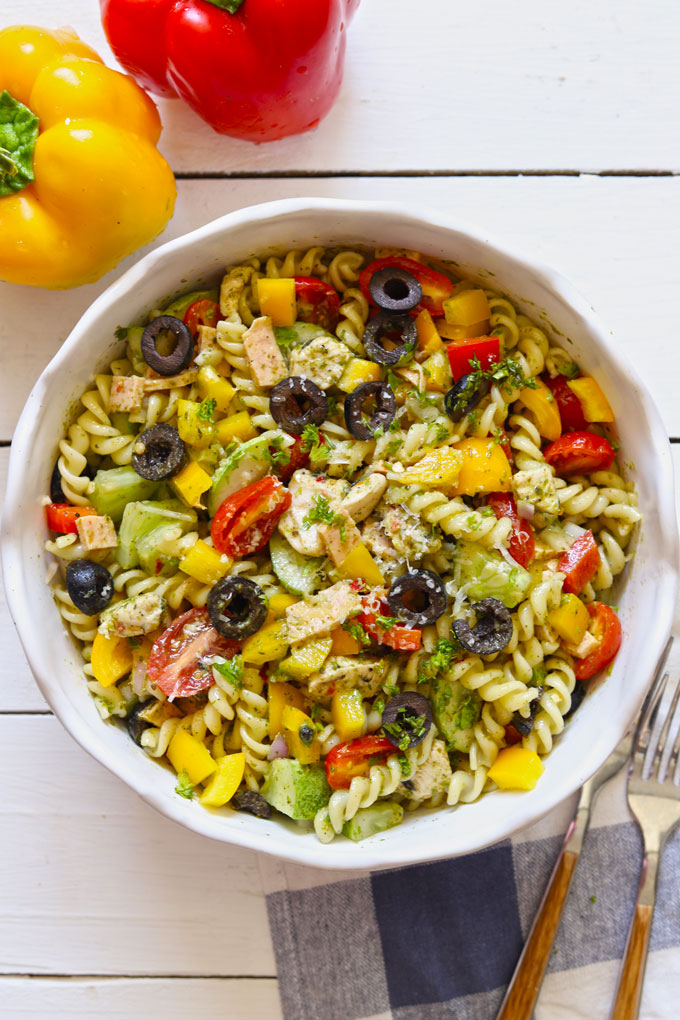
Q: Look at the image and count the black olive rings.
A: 10